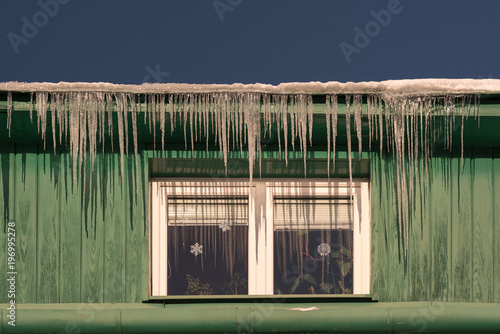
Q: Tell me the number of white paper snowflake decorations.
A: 3